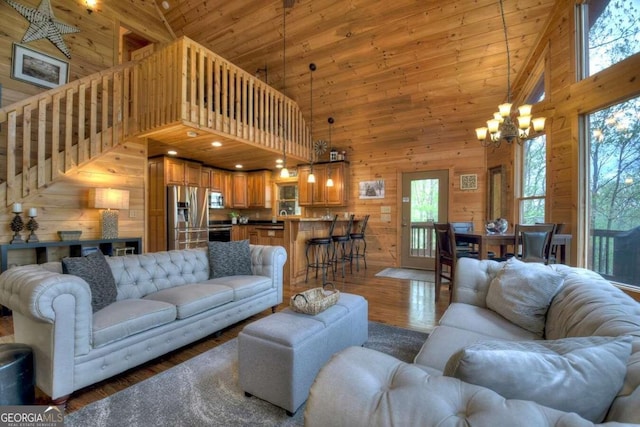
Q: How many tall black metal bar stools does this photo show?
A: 3